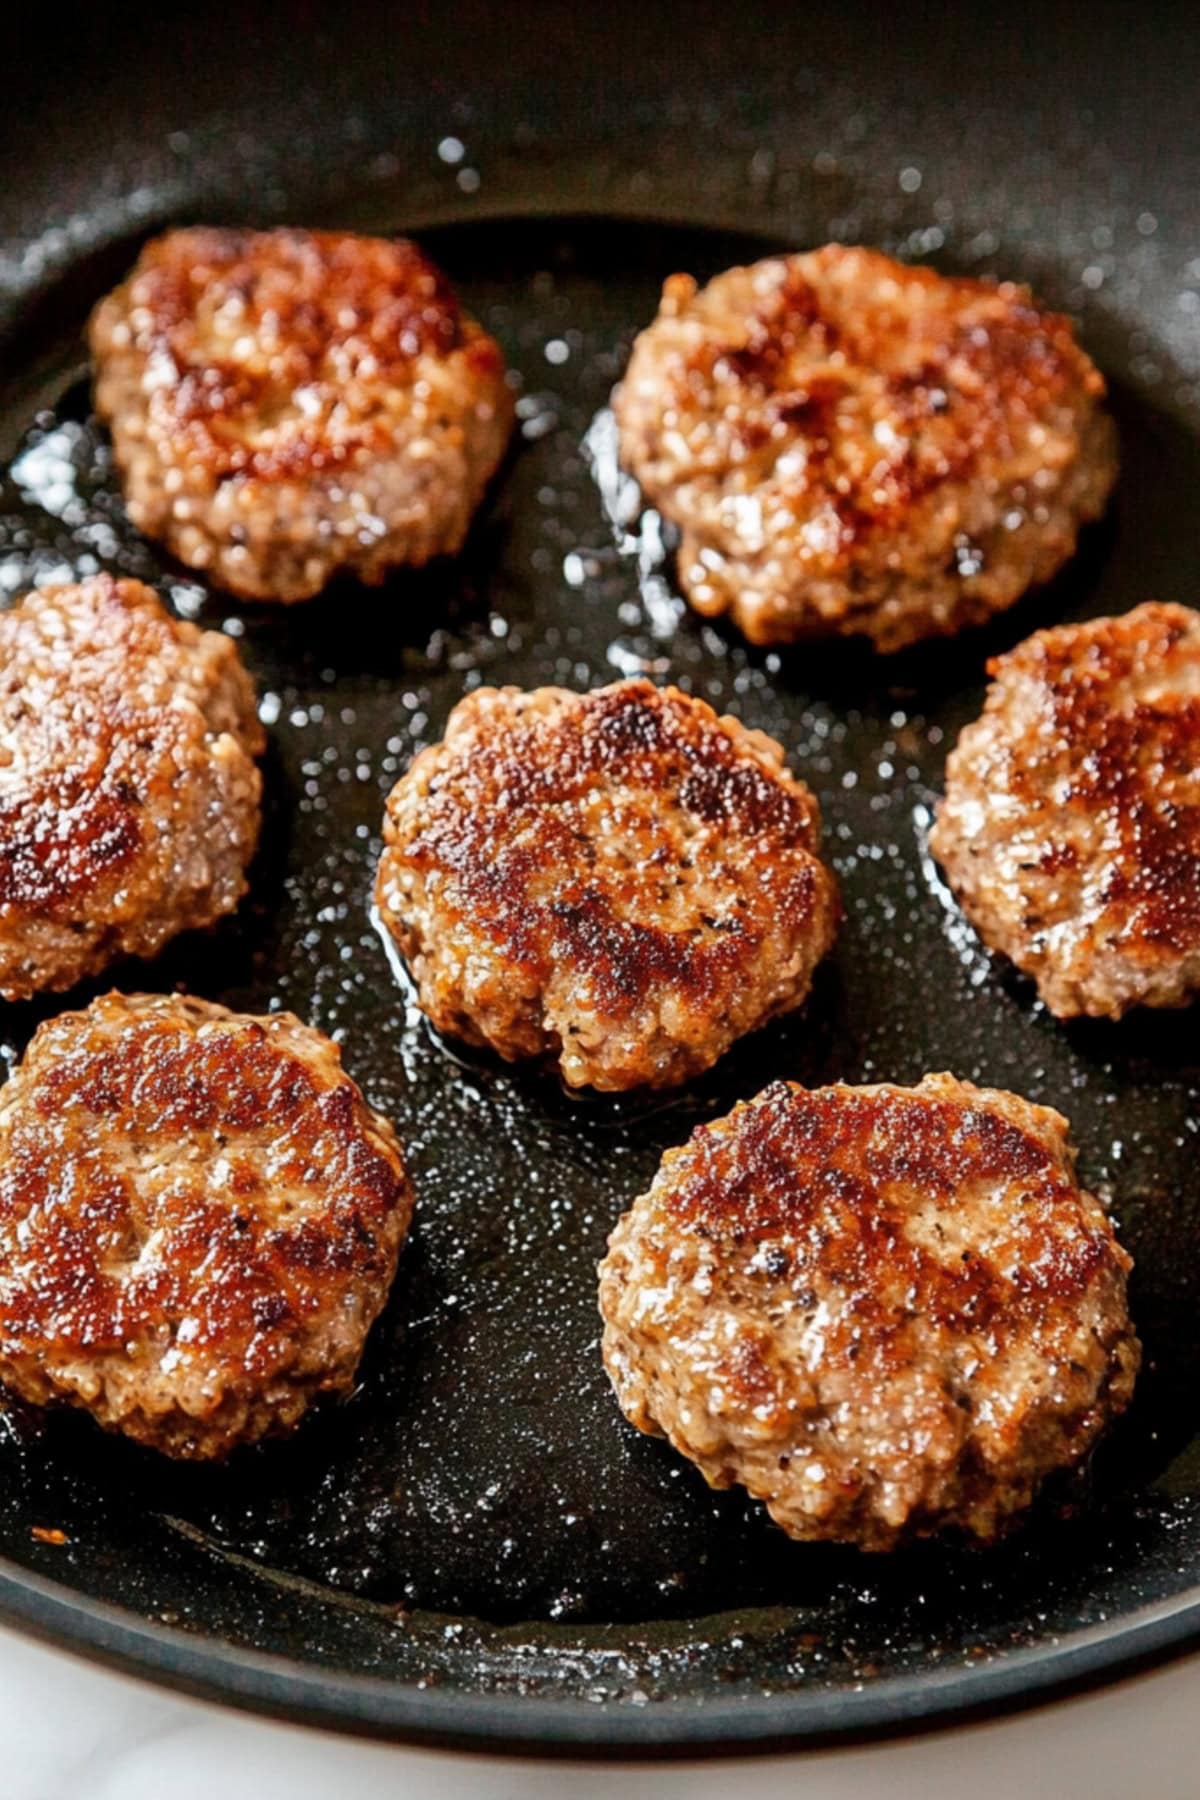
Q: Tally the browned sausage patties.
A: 7